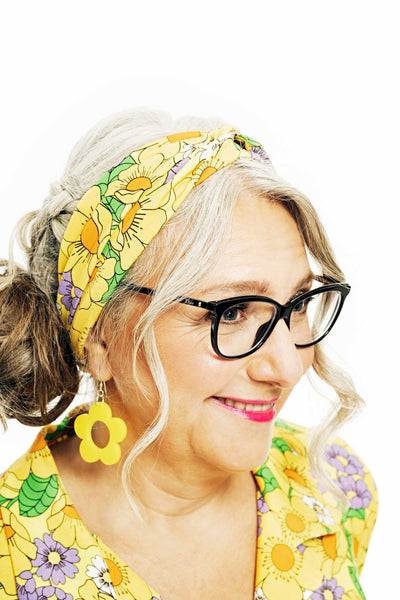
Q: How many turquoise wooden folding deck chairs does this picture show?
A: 0